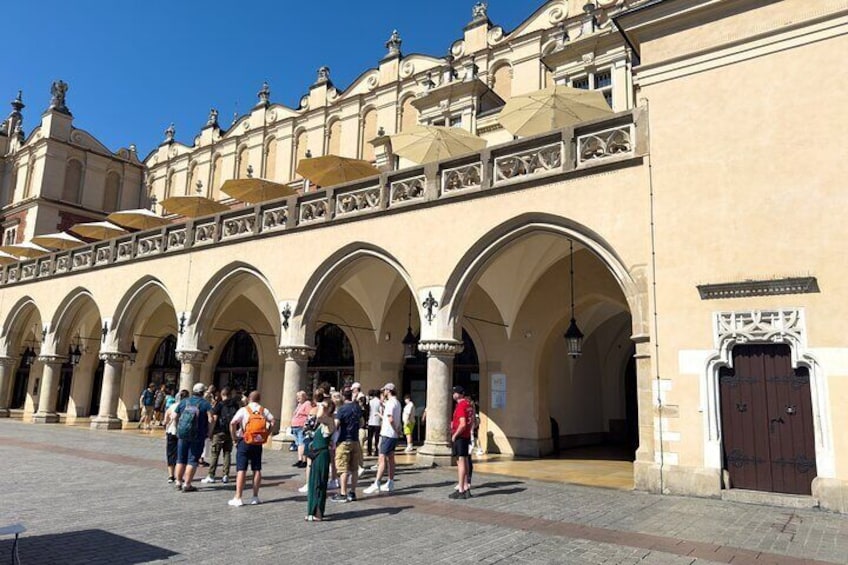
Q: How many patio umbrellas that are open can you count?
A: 10